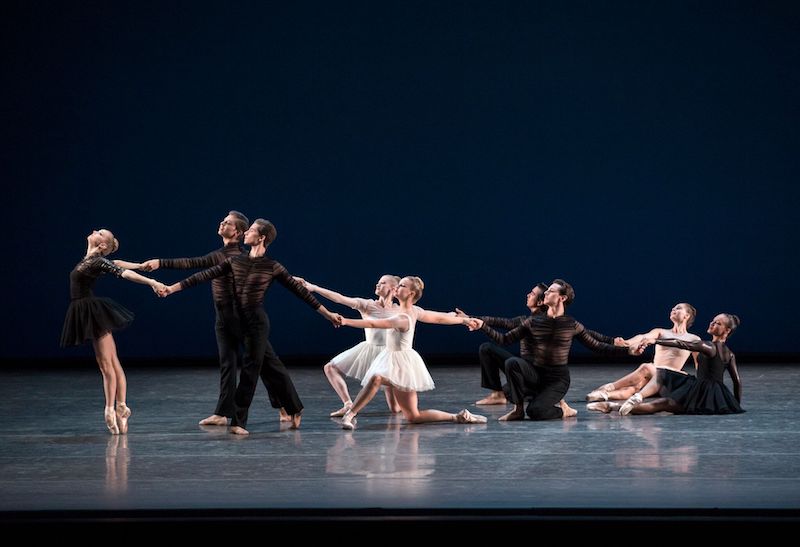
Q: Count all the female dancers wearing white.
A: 2